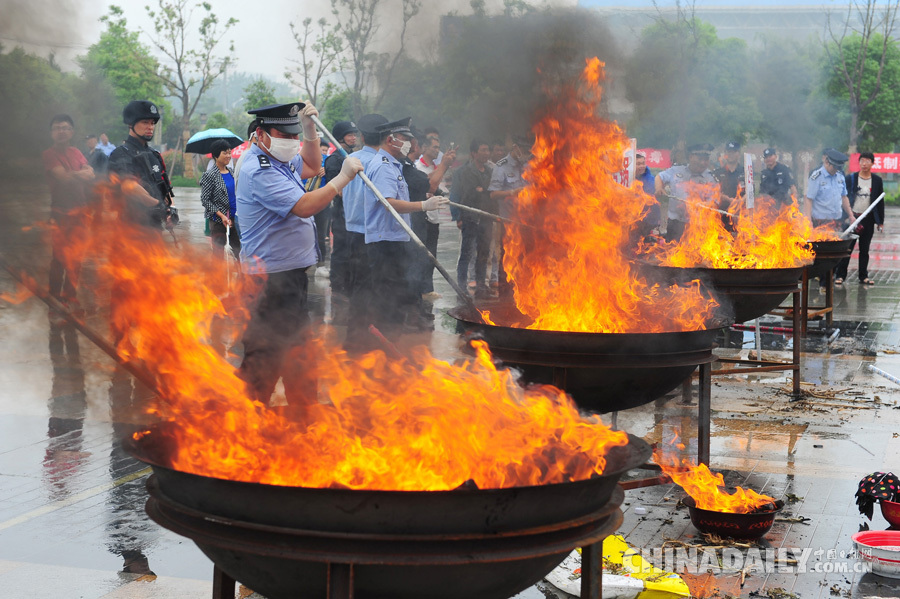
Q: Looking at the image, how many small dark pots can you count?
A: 1